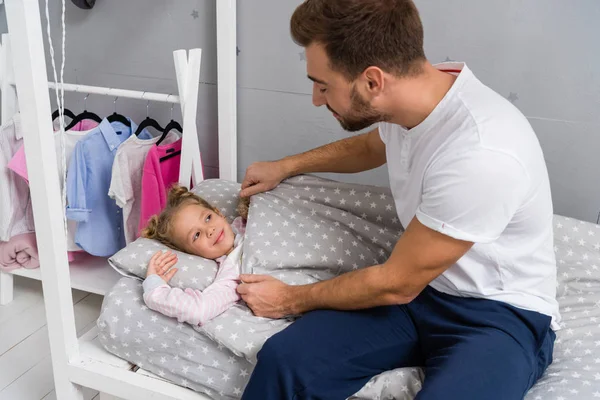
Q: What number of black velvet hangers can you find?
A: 5